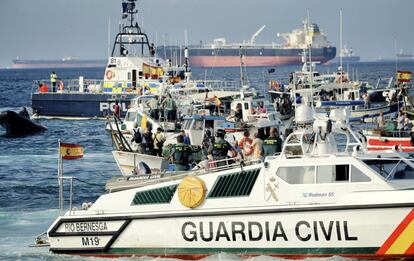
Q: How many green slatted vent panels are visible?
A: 2